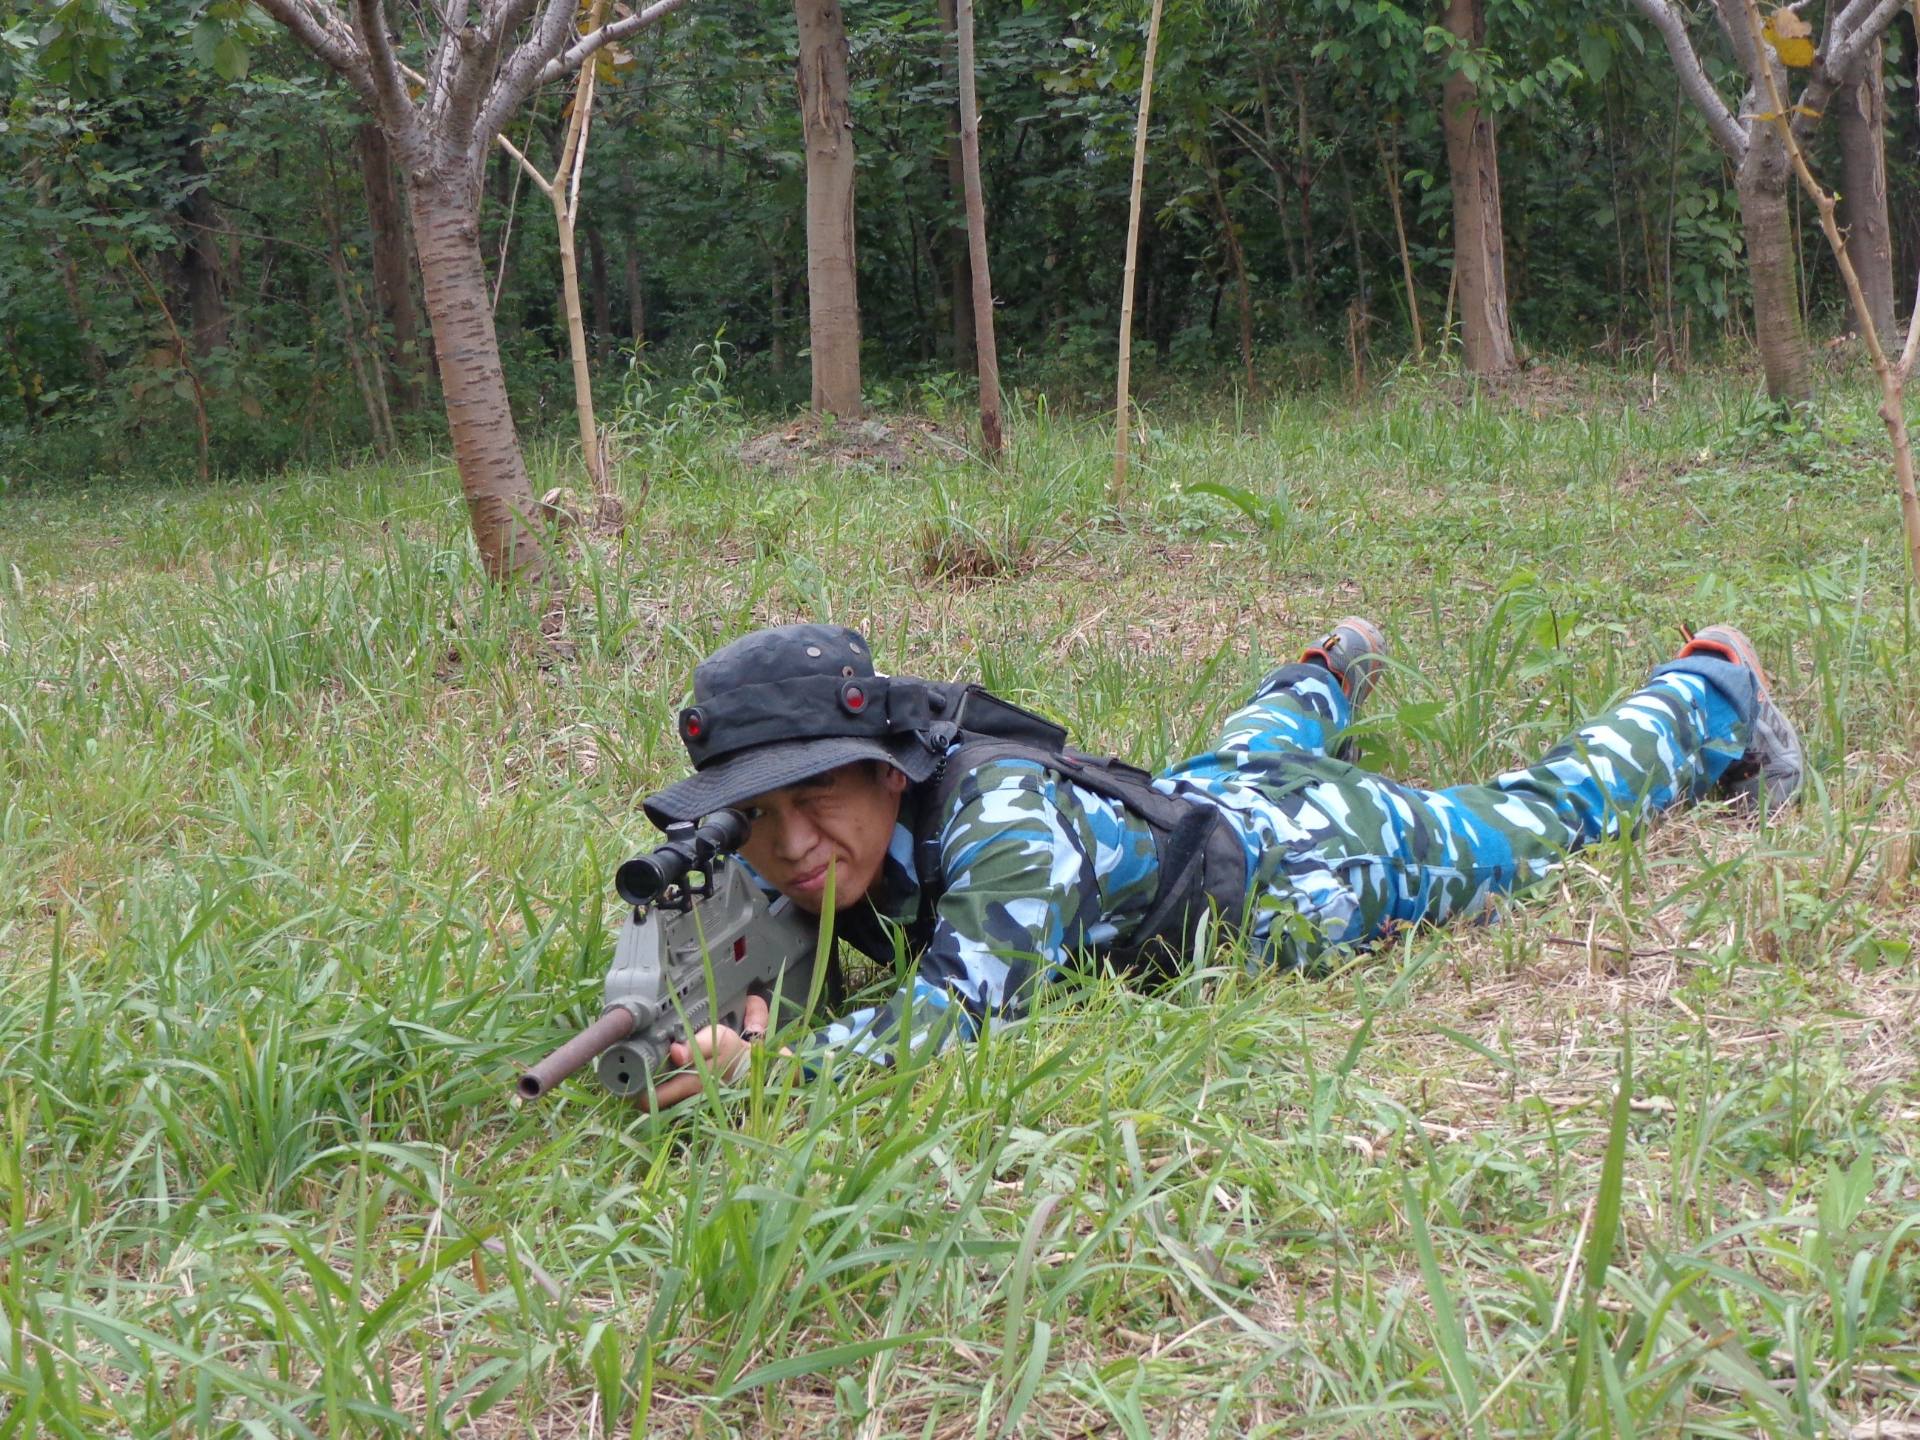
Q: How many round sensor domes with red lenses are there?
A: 2